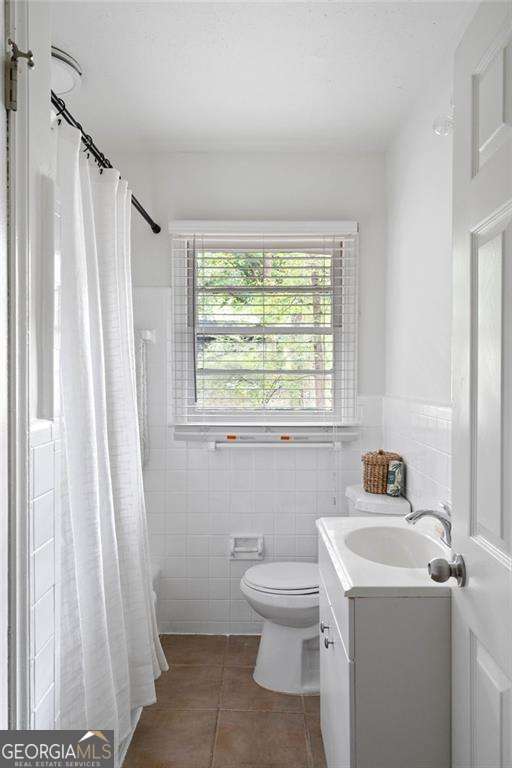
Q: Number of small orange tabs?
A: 2